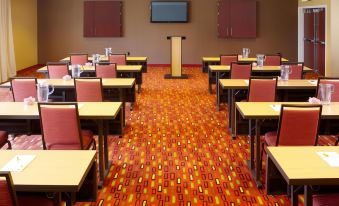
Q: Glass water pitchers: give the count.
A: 8